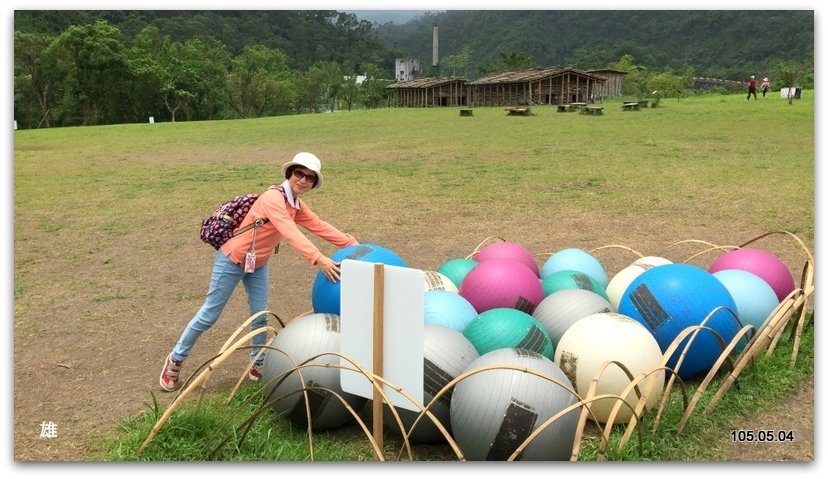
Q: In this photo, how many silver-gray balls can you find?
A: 4